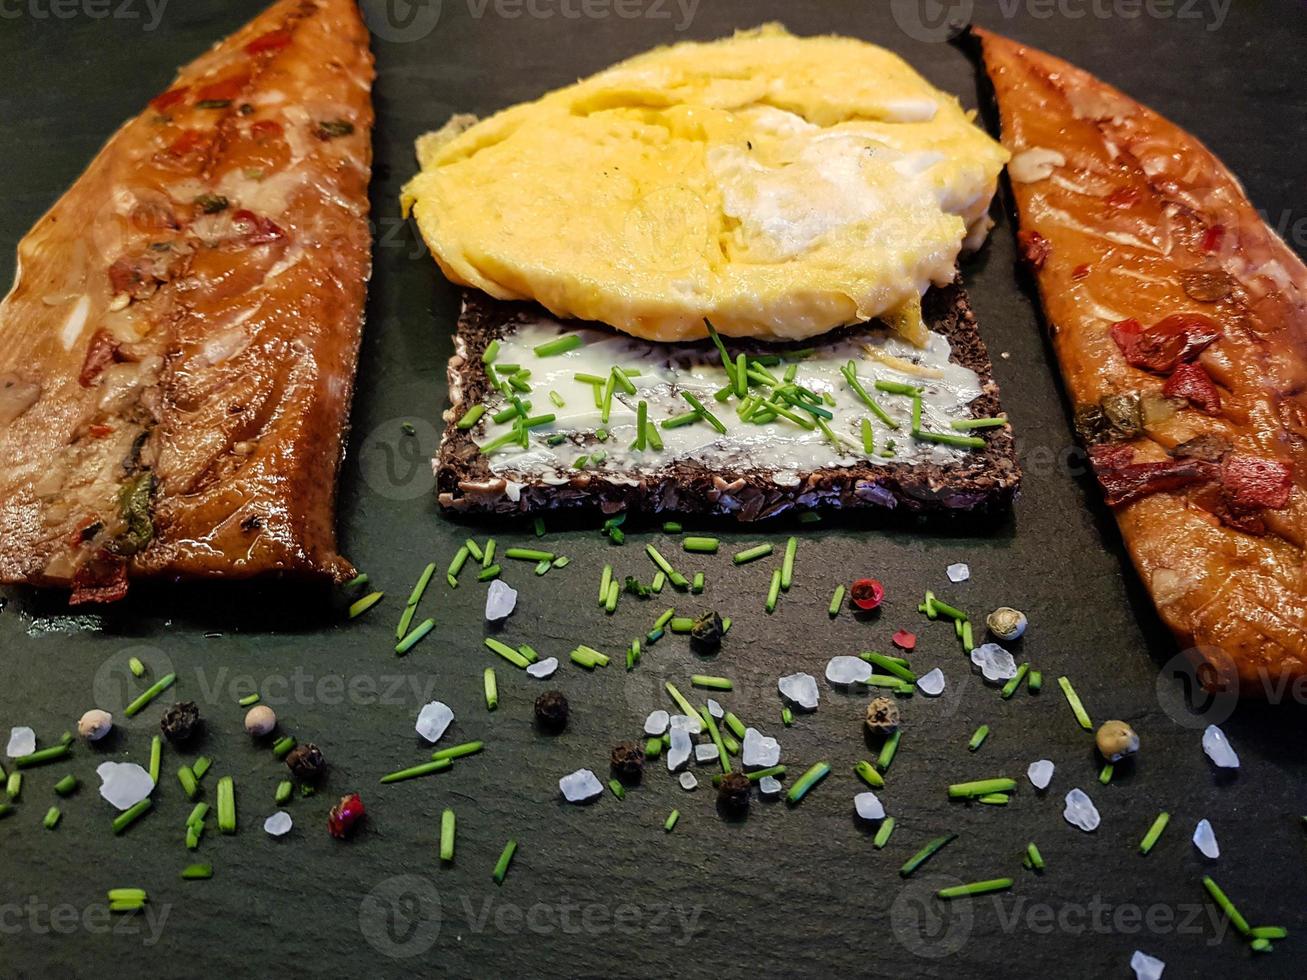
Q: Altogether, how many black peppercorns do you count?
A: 6